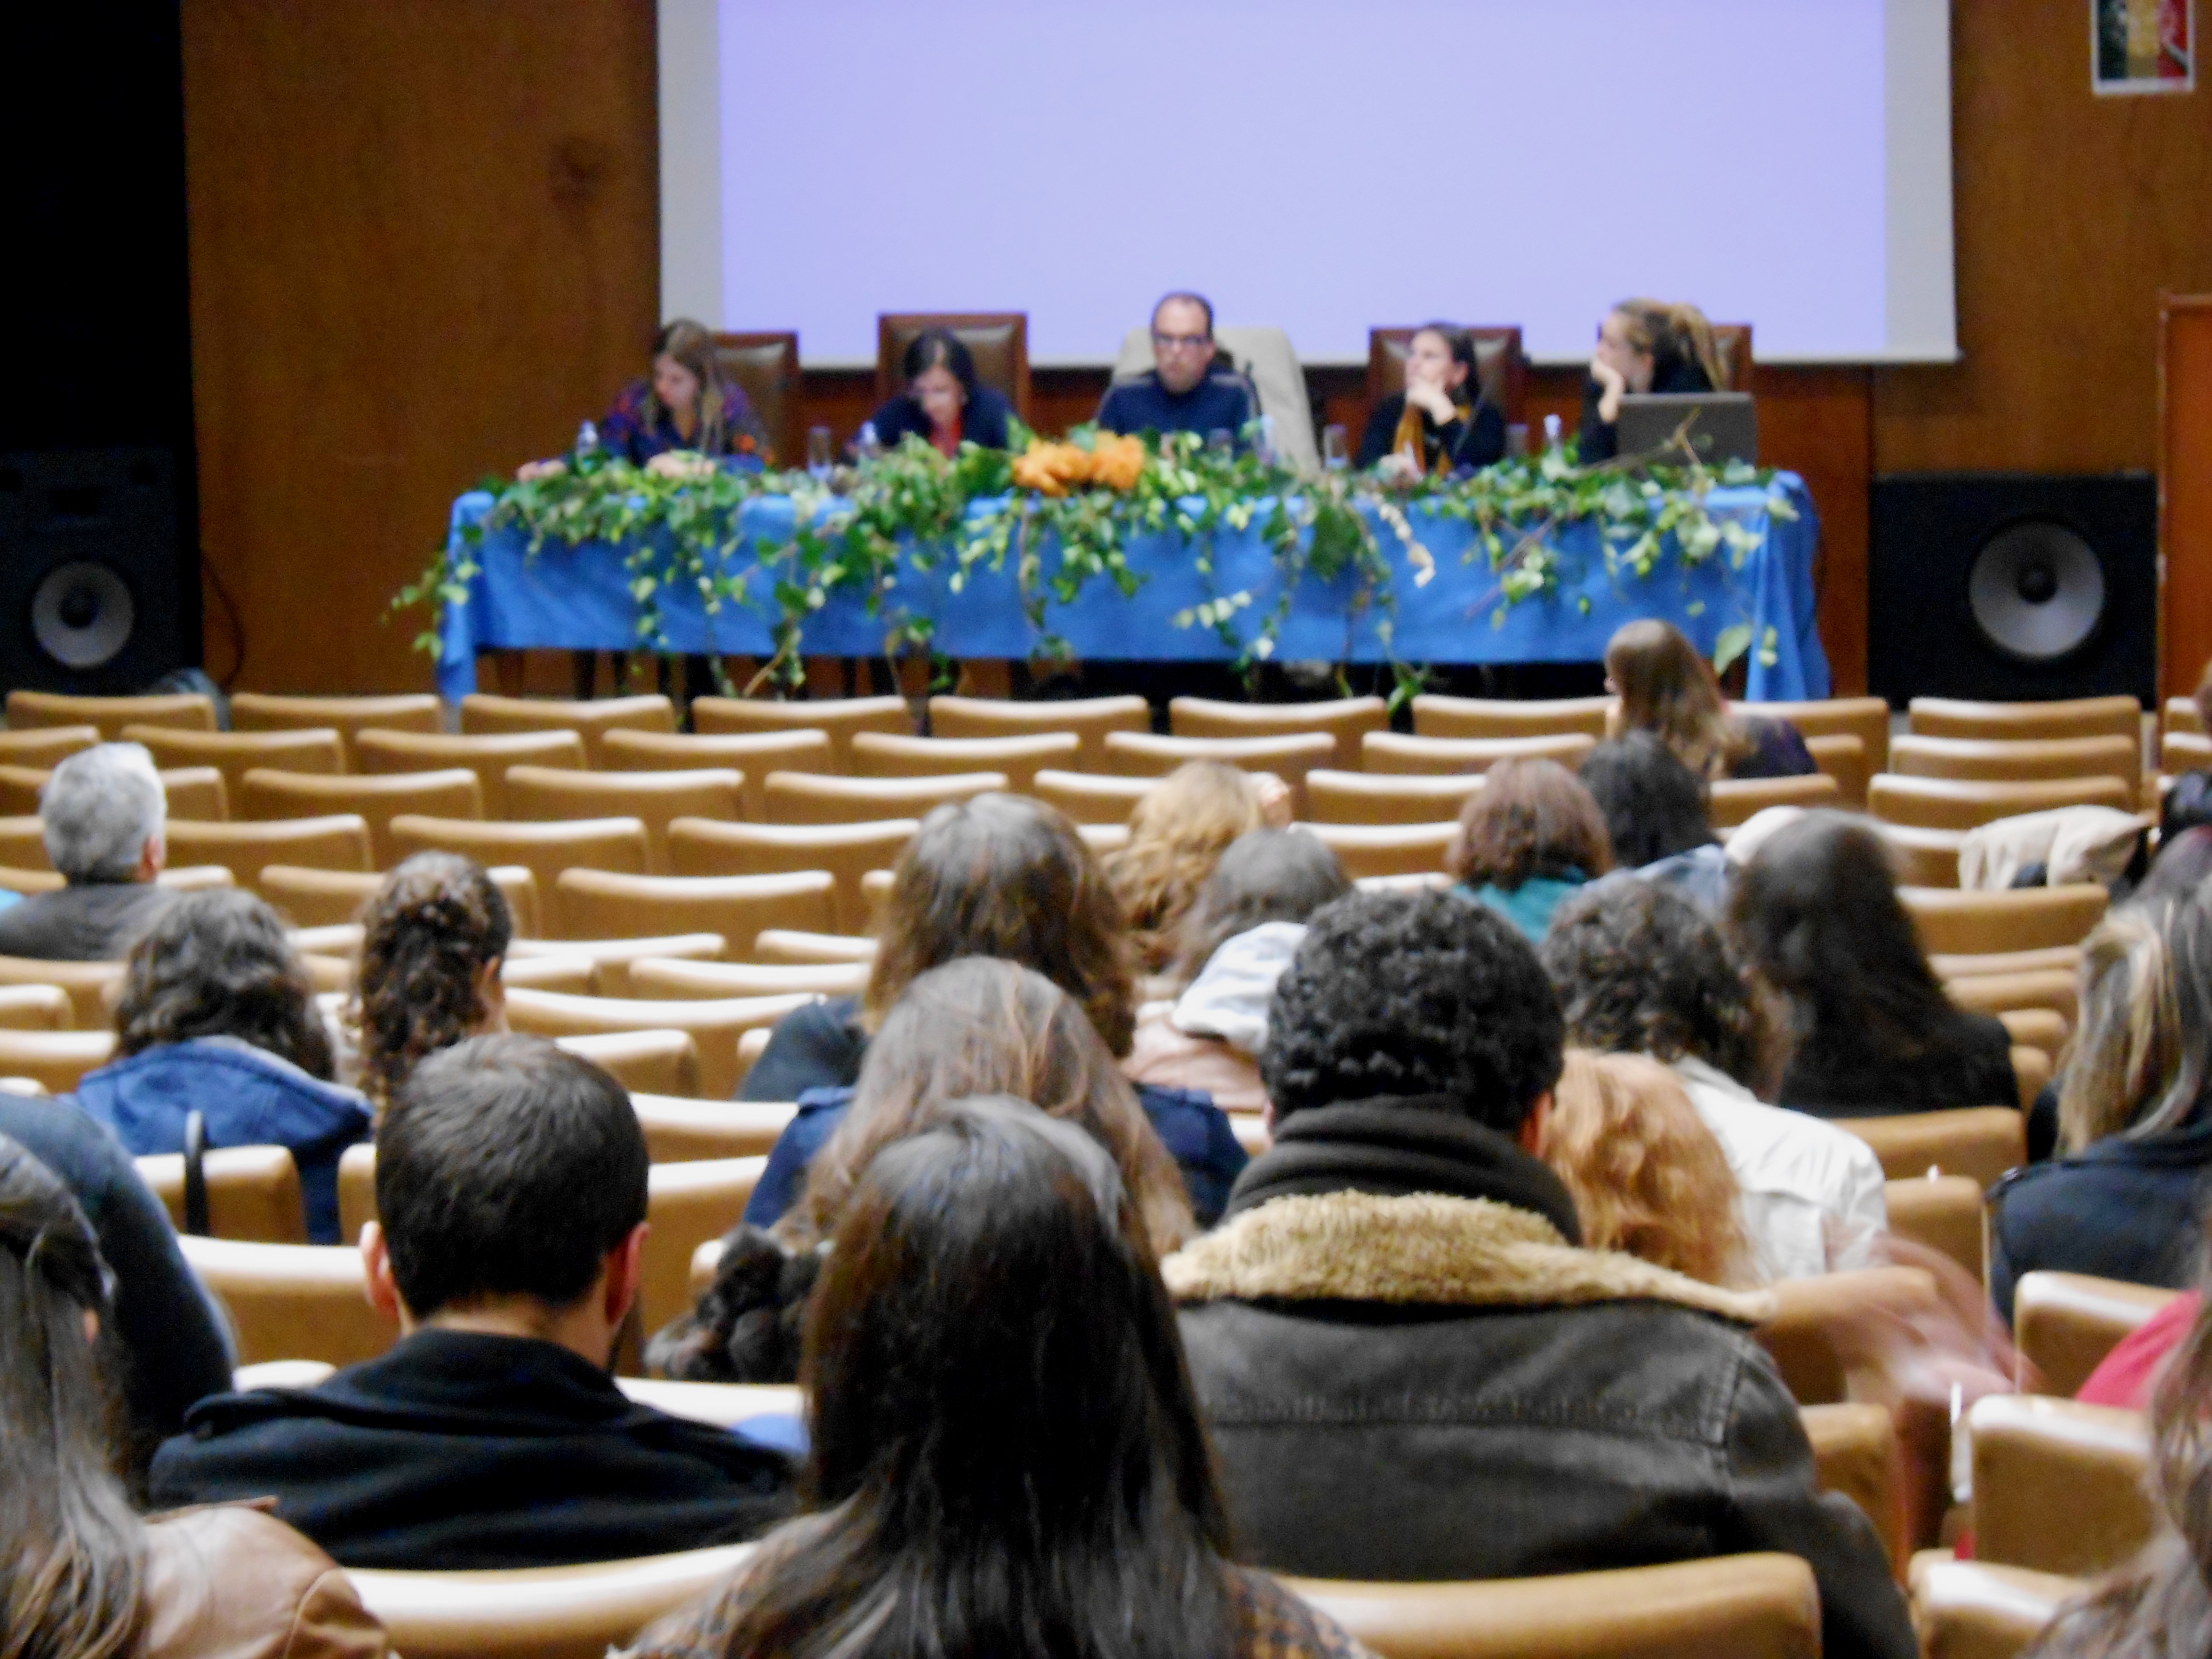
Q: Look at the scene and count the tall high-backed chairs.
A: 5